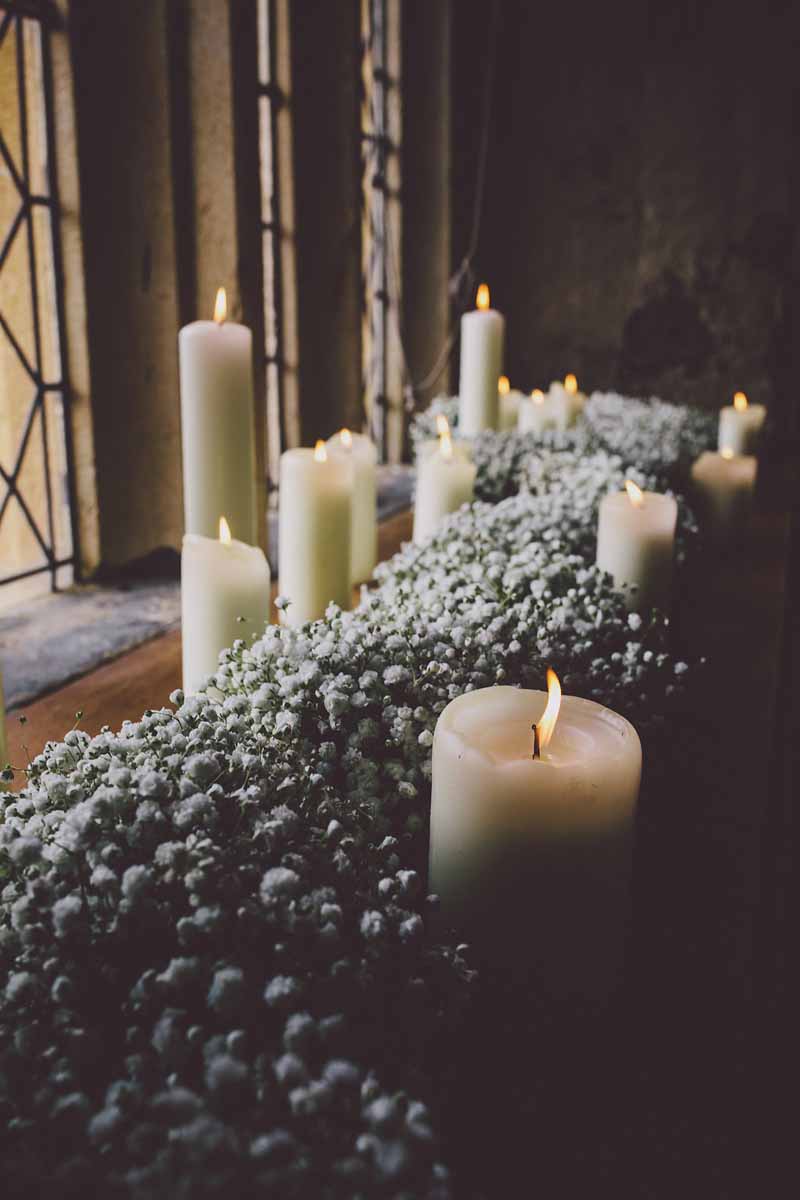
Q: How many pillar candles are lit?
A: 14